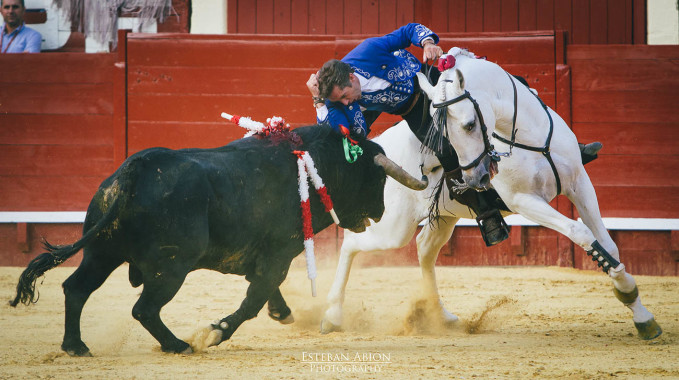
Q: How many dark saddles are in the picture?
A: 1